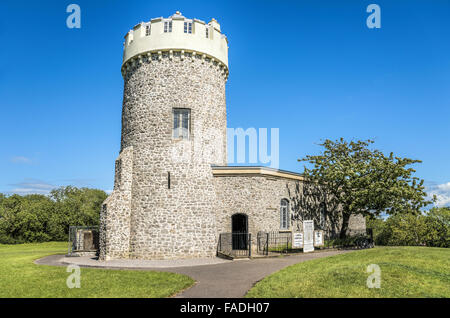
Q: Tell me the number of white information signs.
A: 3